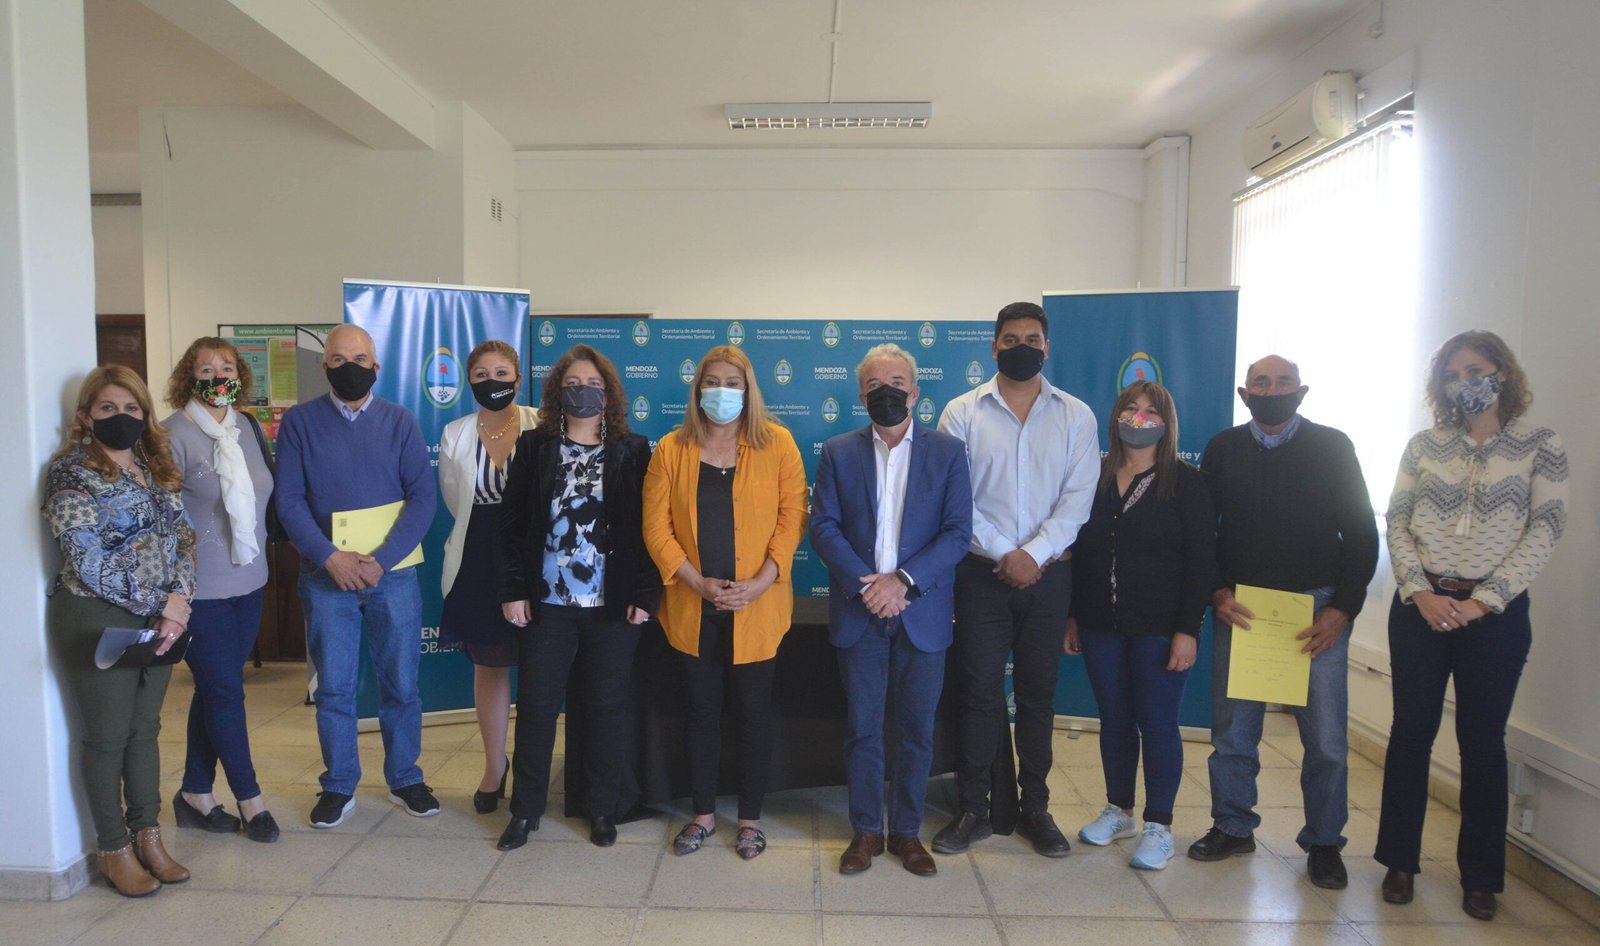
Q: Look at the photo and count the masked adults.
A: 11